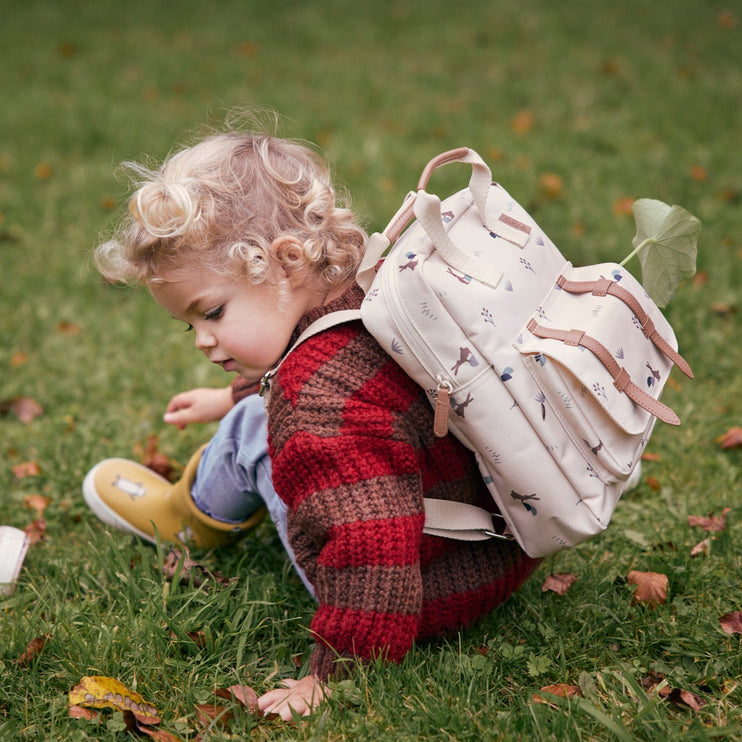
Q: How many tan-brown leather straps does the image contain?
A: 2